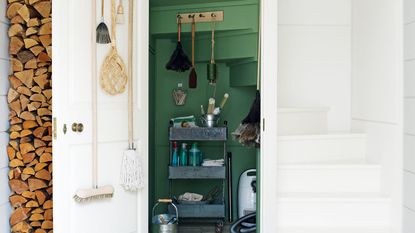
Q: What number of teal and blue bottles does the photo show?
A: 3